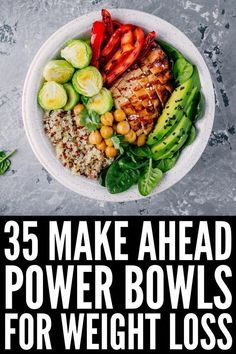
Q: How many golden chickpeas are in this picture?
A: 11